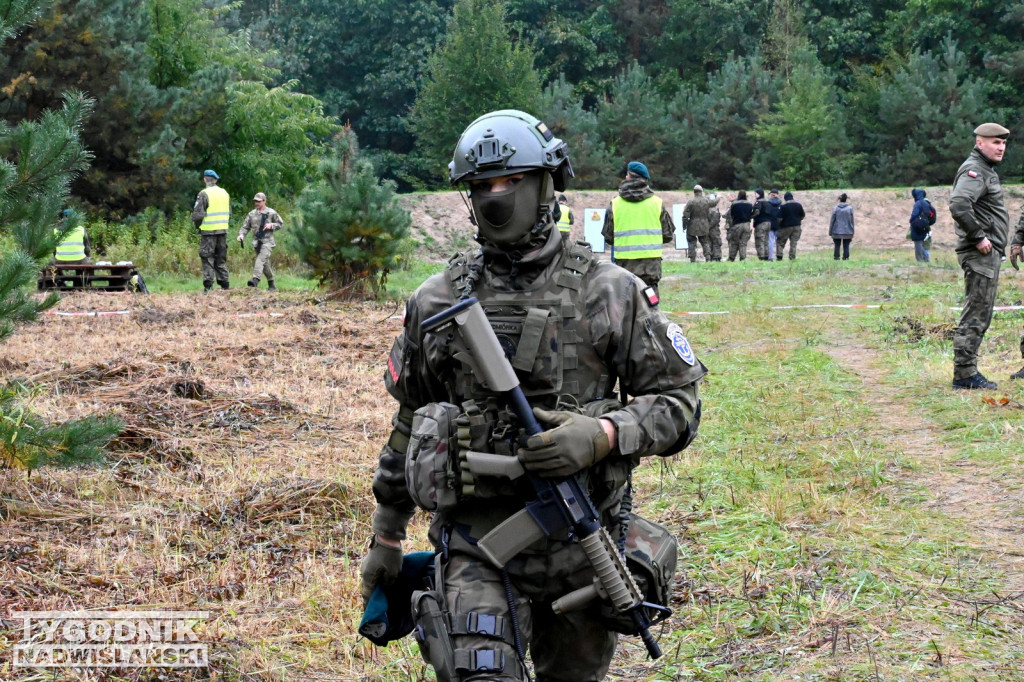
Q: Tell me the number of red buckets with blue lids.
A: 0